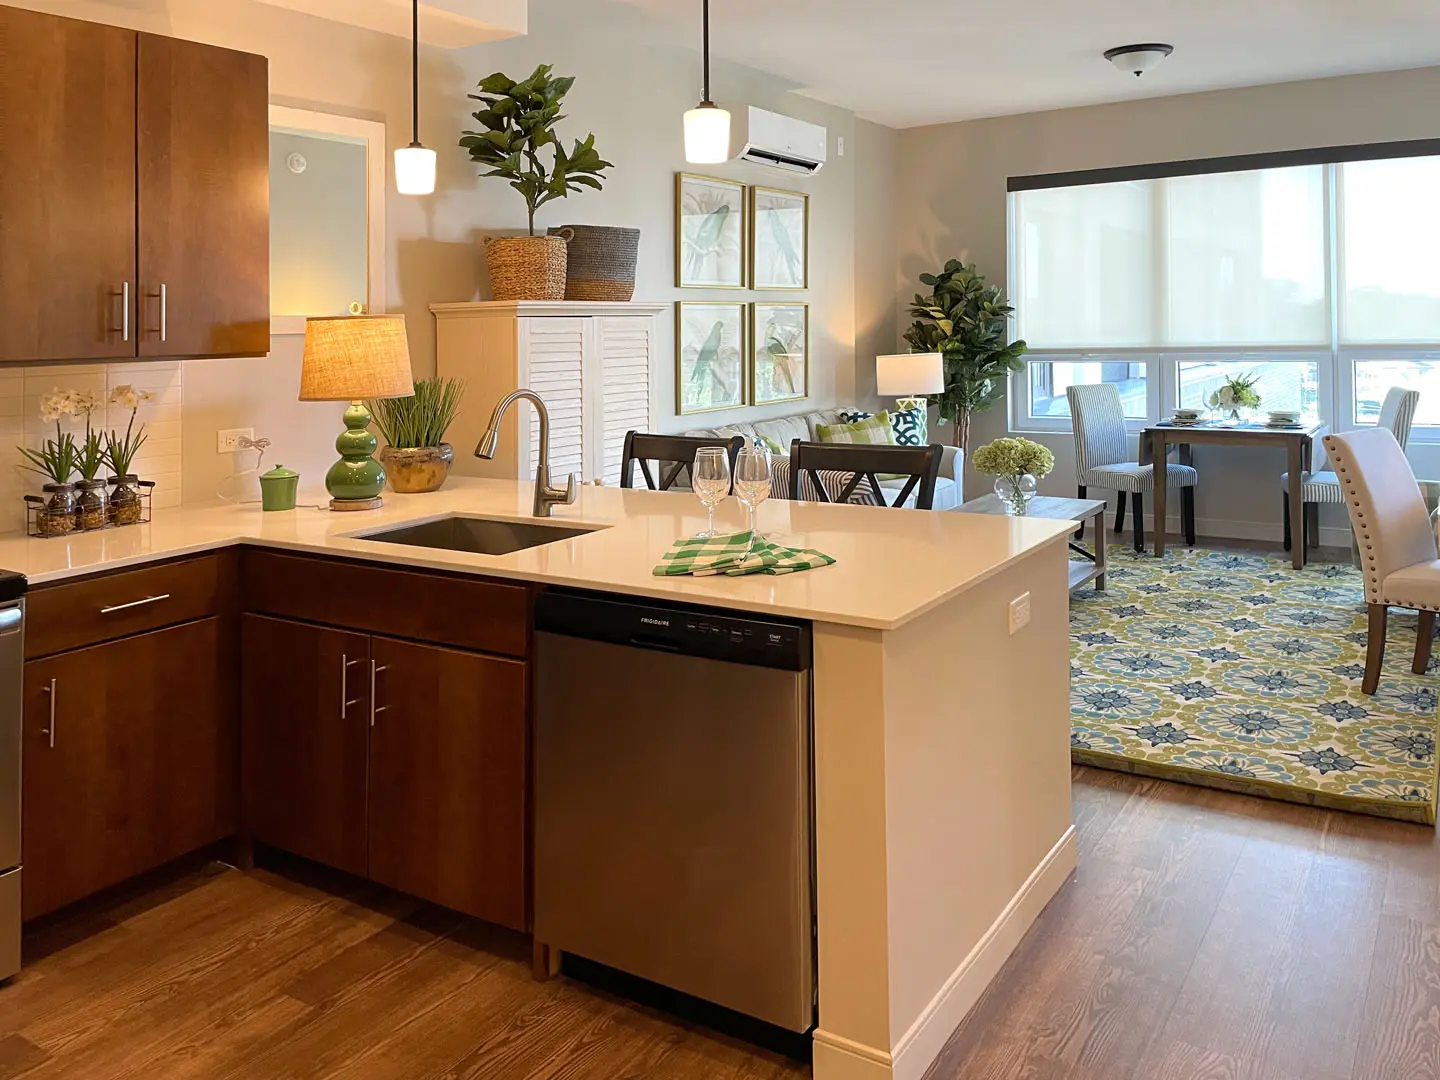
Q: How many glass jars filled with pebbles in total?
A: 3